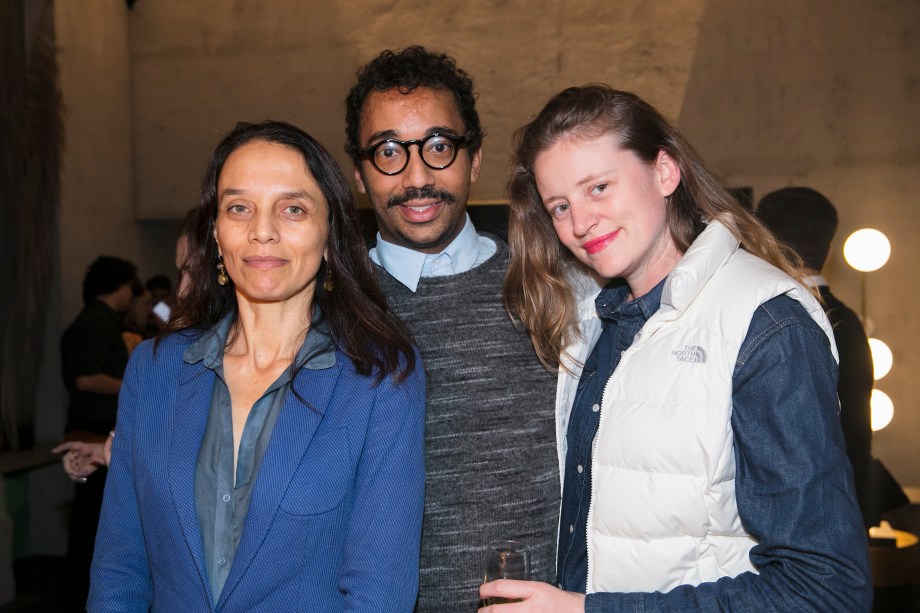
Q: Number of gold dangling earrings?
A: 2